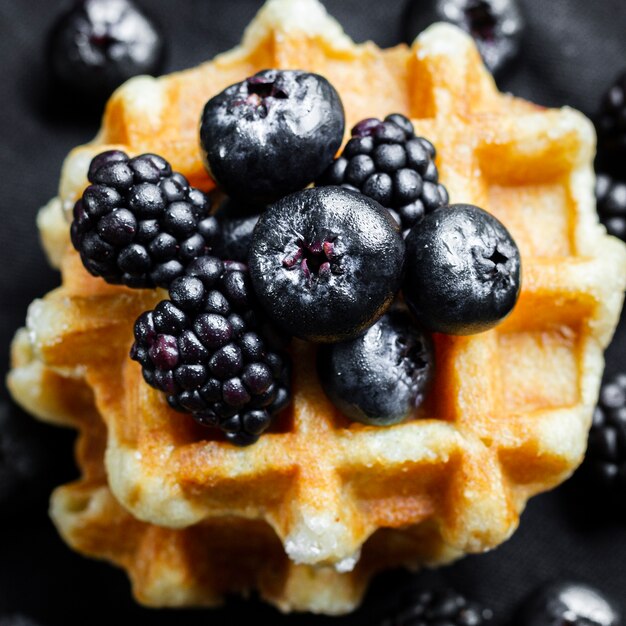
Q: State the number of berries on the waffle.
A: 8